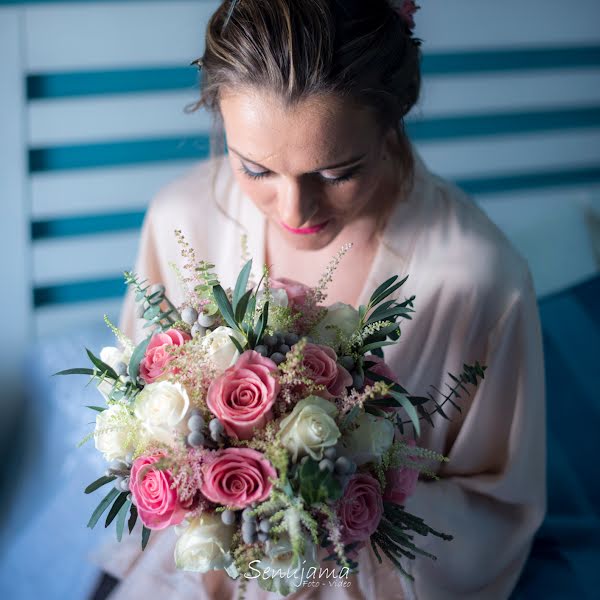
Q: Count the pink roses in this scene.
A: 9